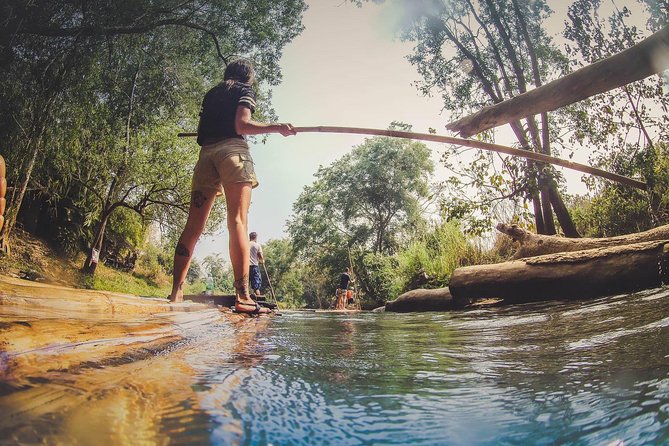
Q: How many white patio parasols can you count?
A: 0